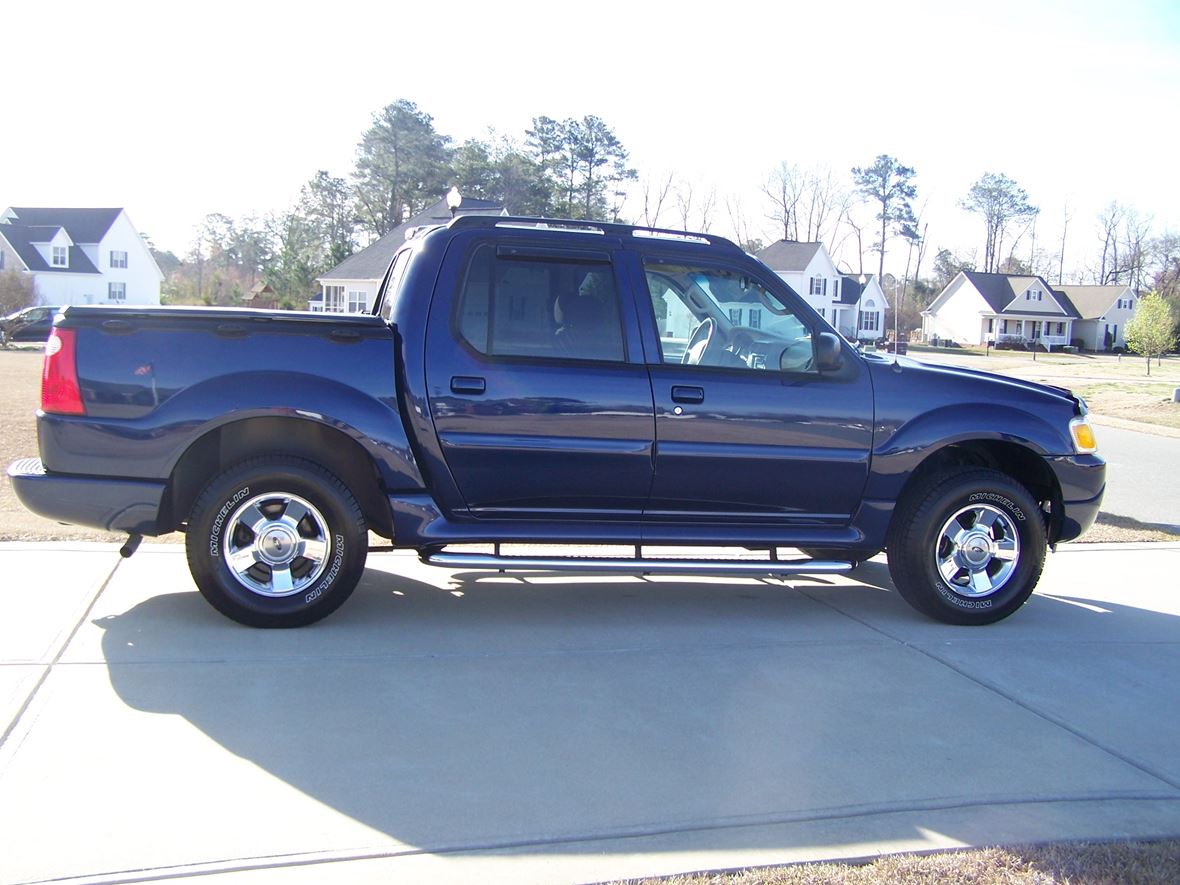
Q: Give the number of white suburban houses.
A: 4